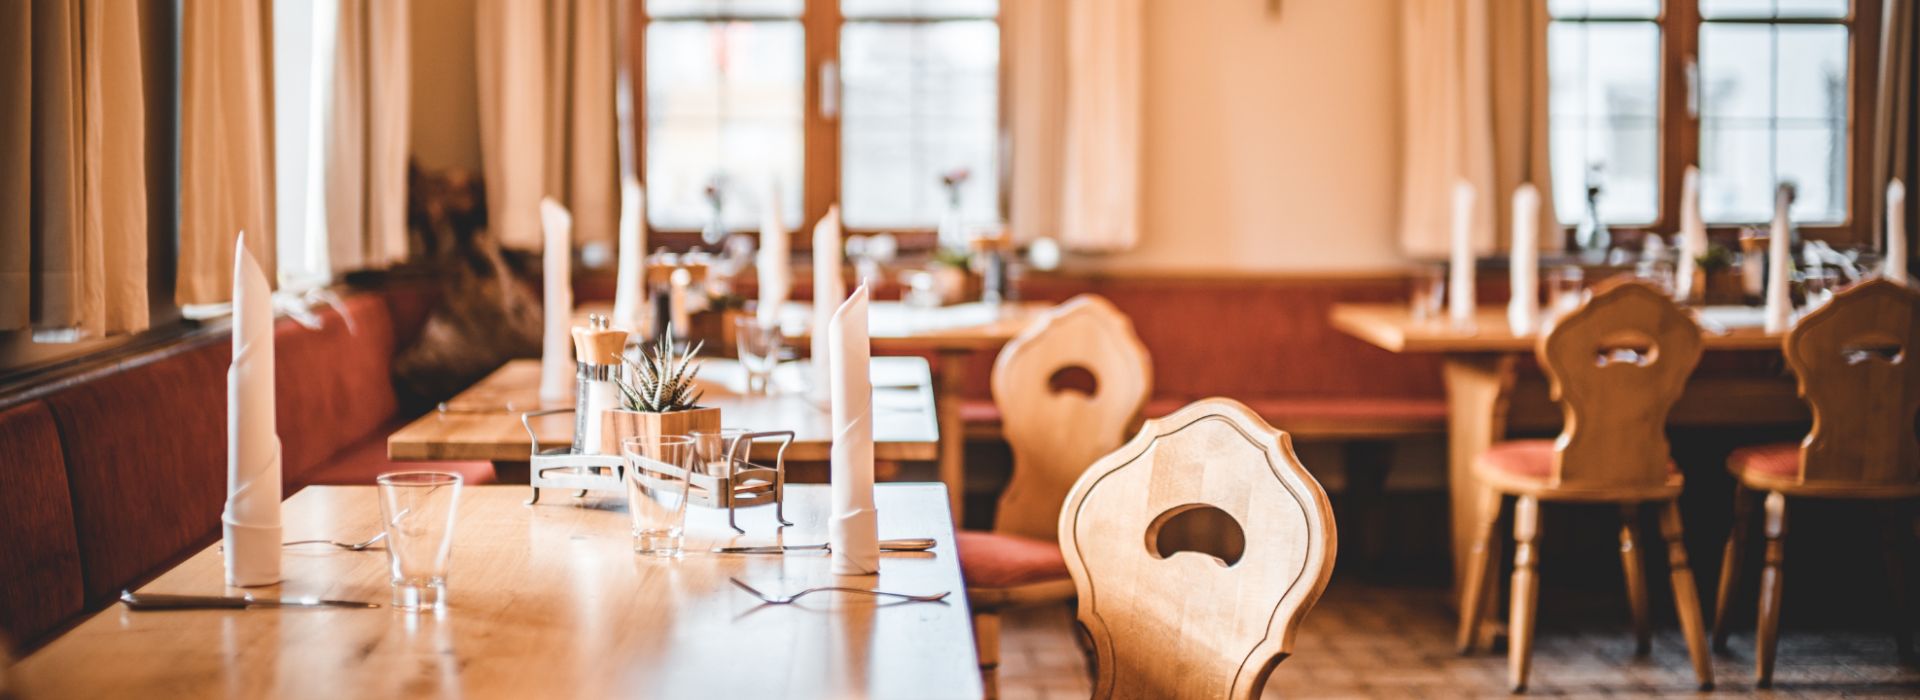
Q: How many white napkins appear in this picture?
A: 11